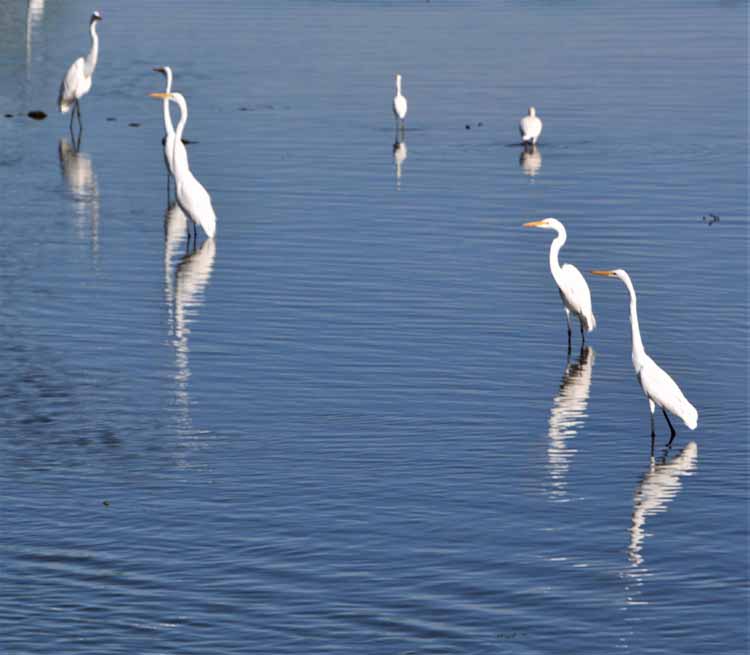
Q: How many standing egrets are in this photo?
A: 7